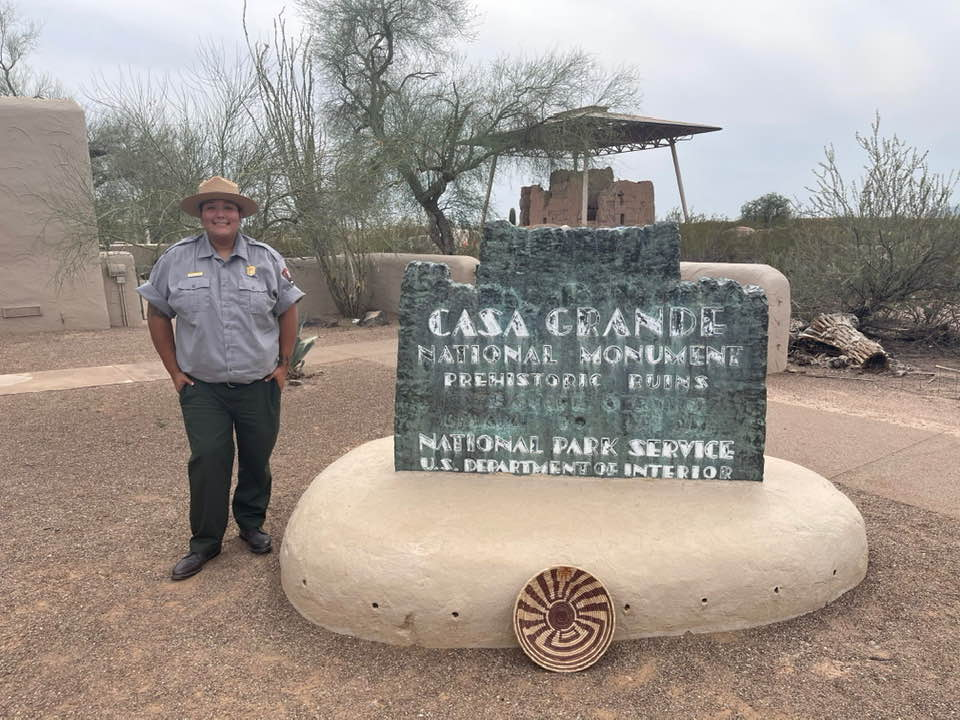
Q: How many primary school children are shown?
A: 0